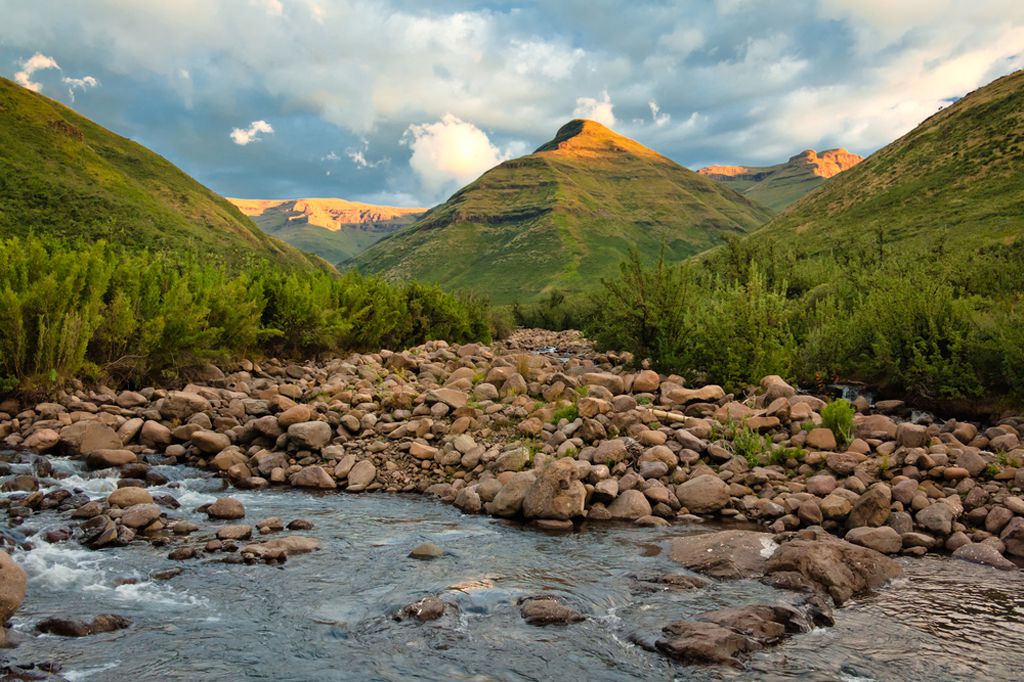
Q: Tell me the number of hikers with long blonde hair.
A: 0